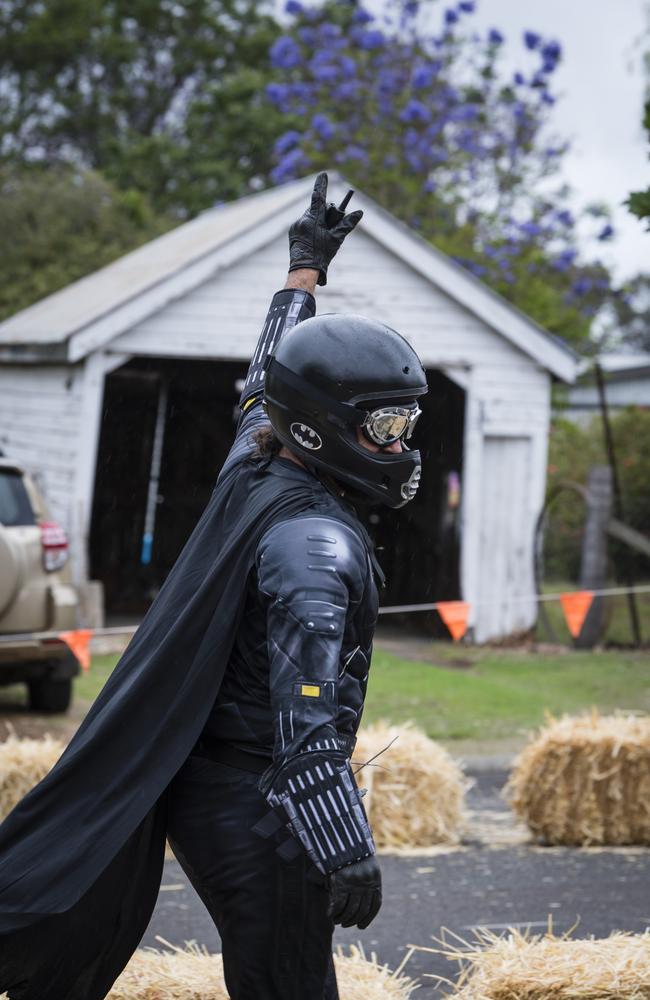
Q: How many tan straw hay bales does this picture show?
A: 5